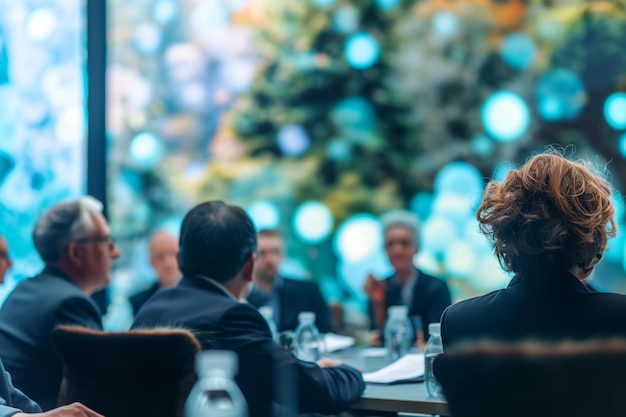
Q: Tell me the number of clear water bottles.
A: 5